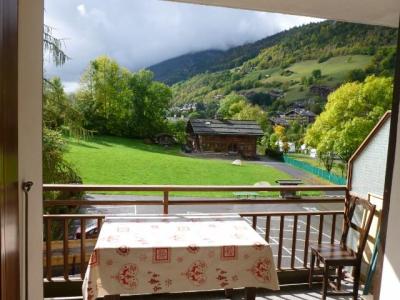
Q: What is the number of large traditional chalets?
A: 1